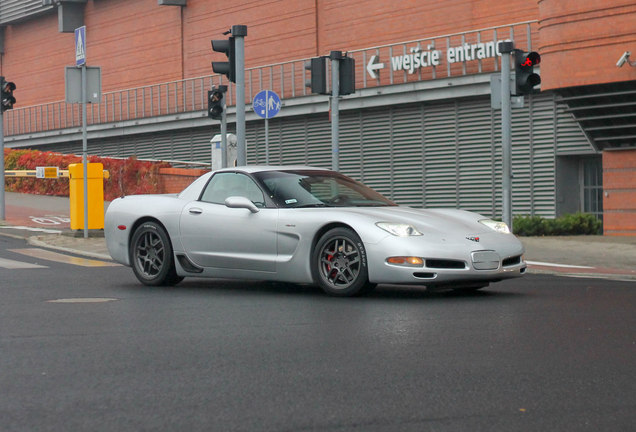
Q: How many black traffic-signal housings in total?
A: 6